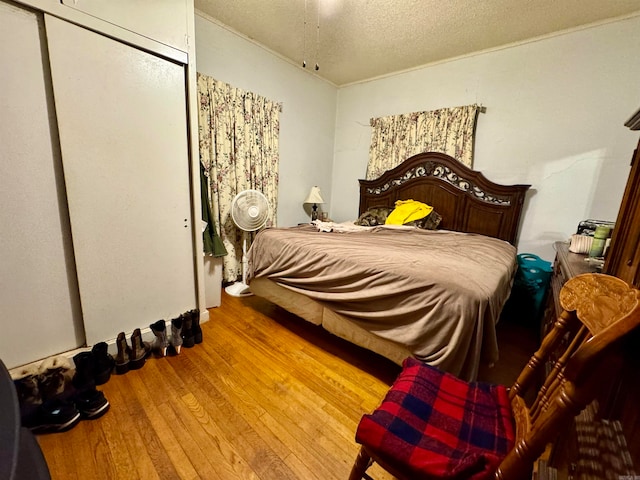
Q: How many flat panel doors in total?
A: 2